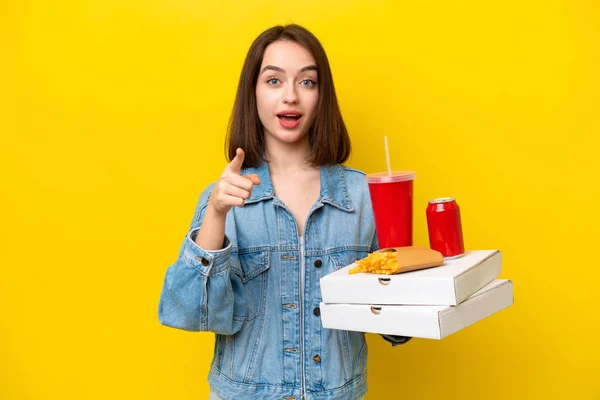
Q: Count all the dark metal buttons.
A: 4